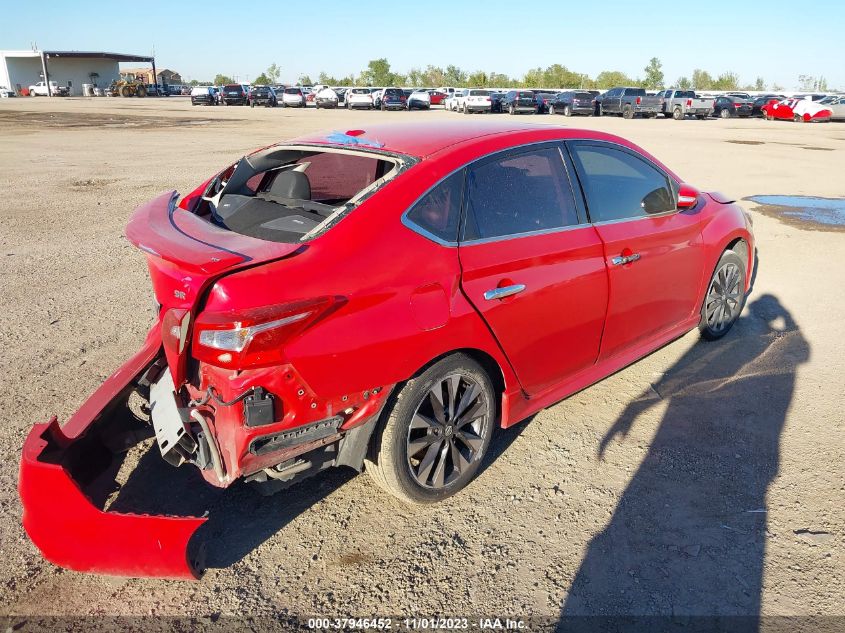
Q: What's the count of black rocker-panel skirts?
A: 0